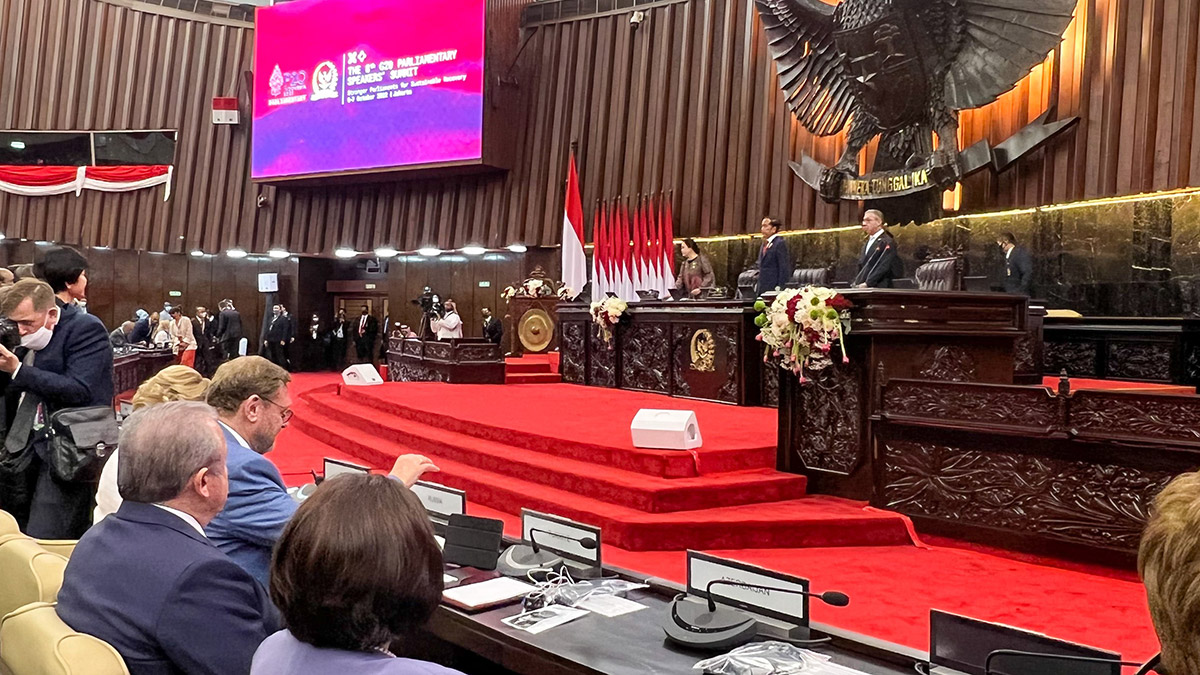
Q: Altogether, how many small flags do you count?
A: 10